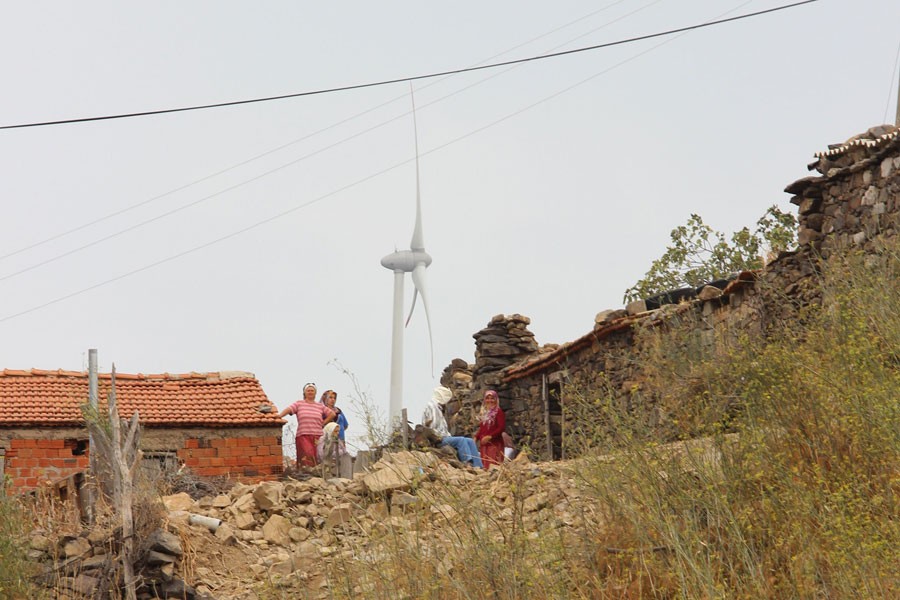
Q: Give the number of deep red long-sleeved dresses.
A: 1